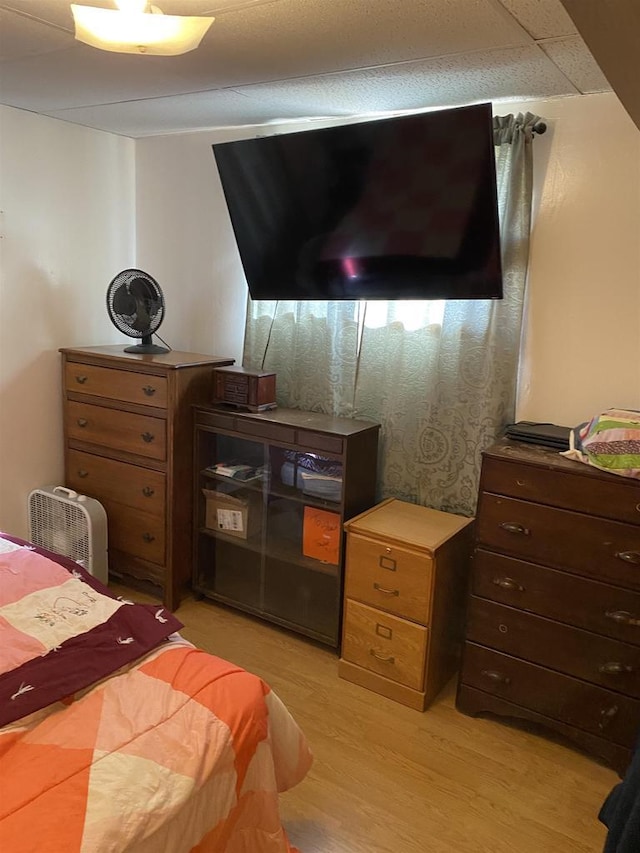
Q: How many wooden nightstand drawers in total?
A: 2